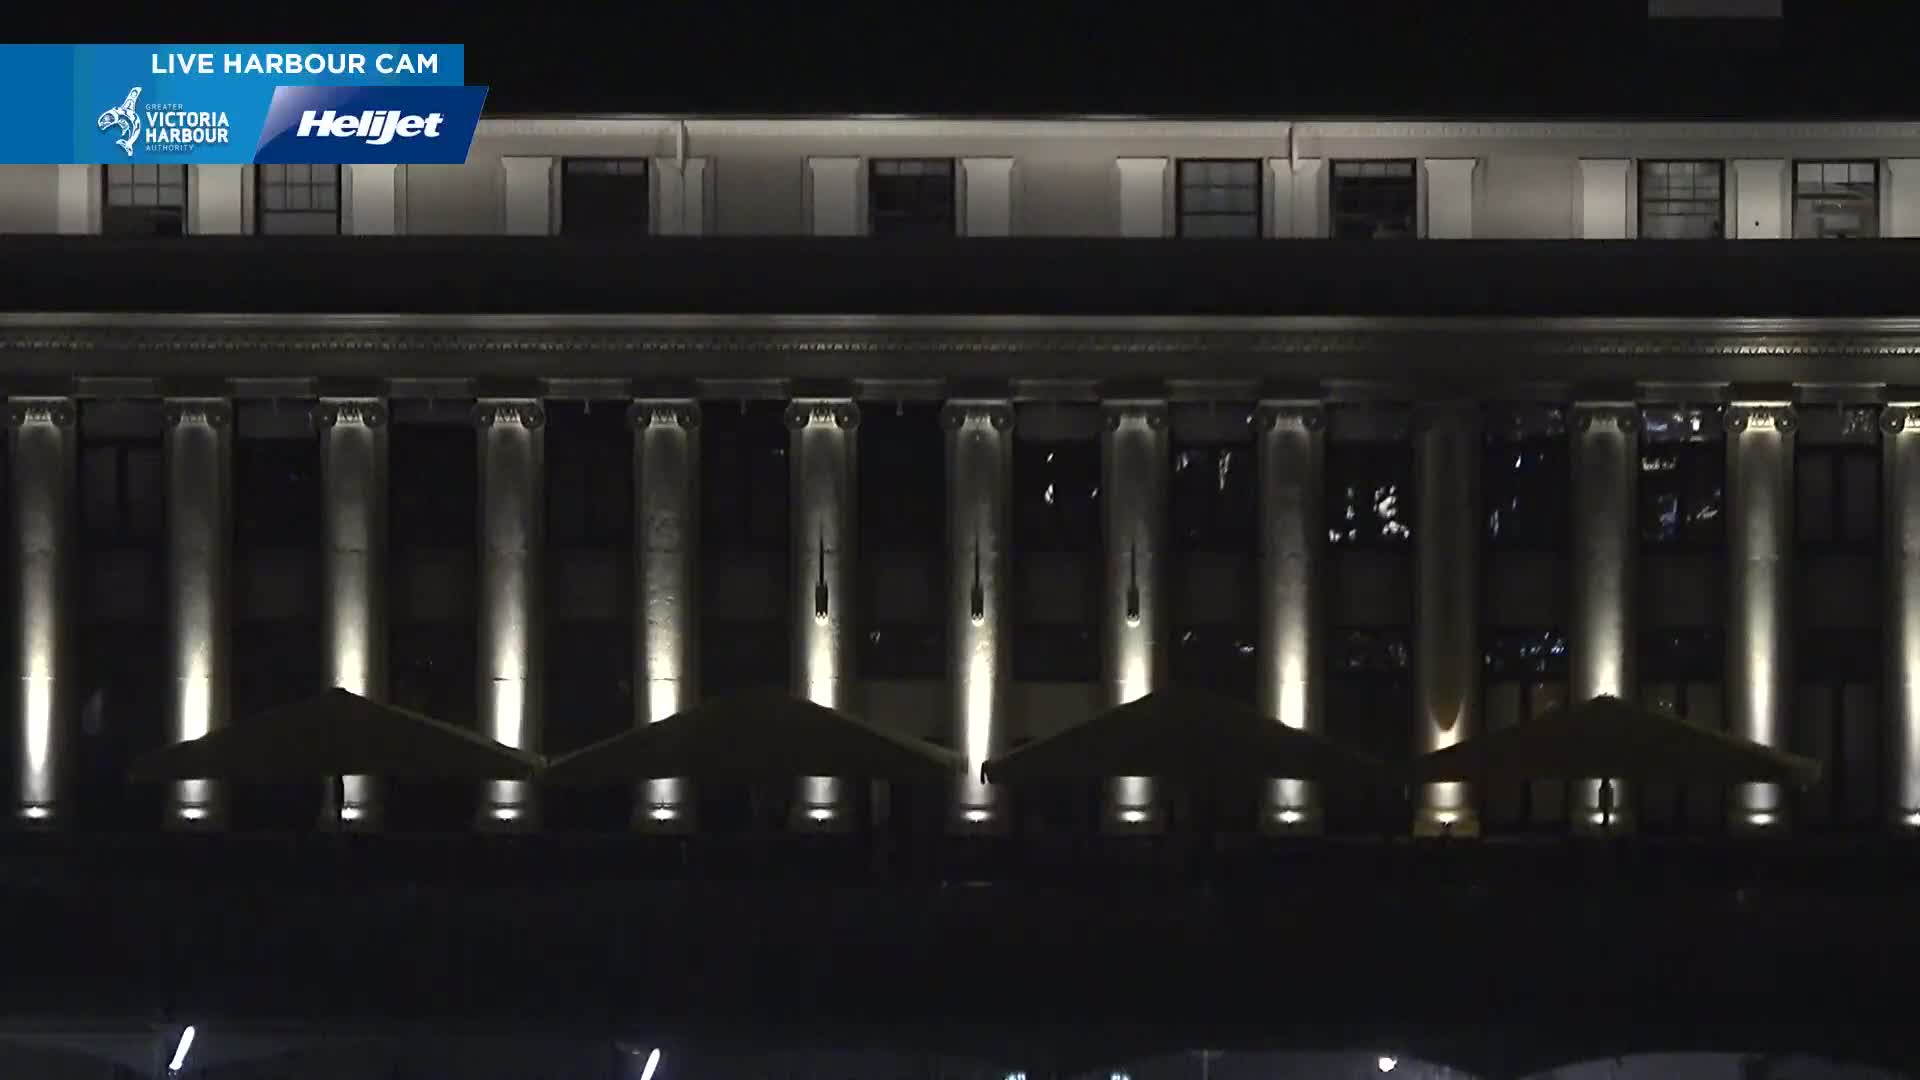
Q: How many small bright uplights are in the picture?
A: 13